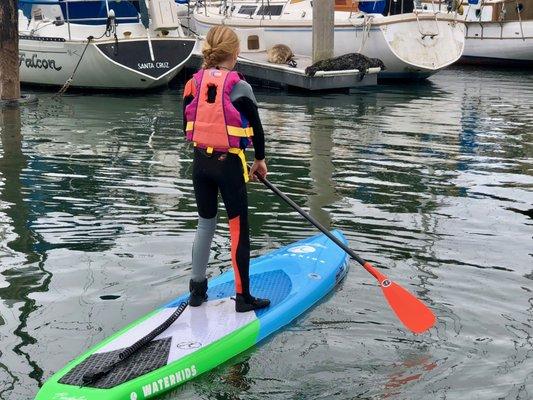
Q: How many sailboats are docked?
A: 3